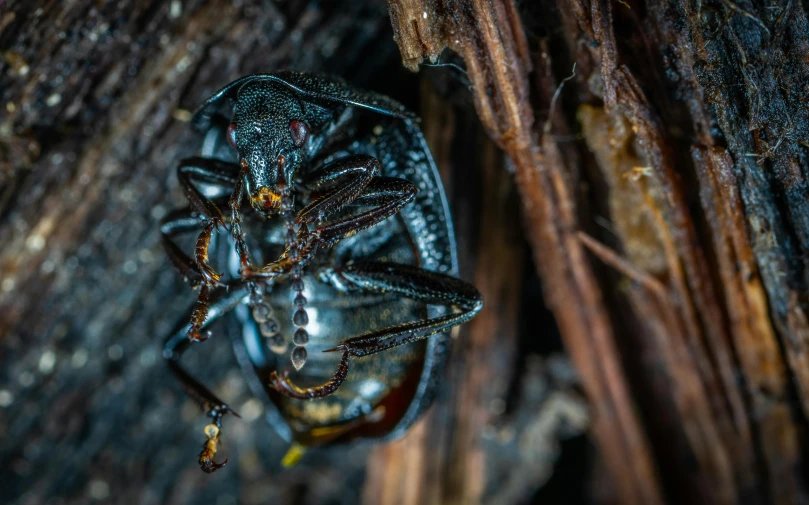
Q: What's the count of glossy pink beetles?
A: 0